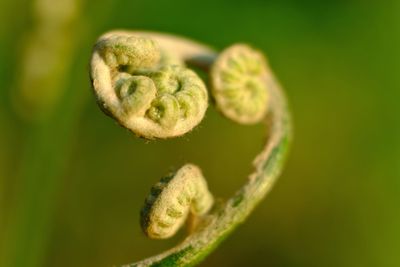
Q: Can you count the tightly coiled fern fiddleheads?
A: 3